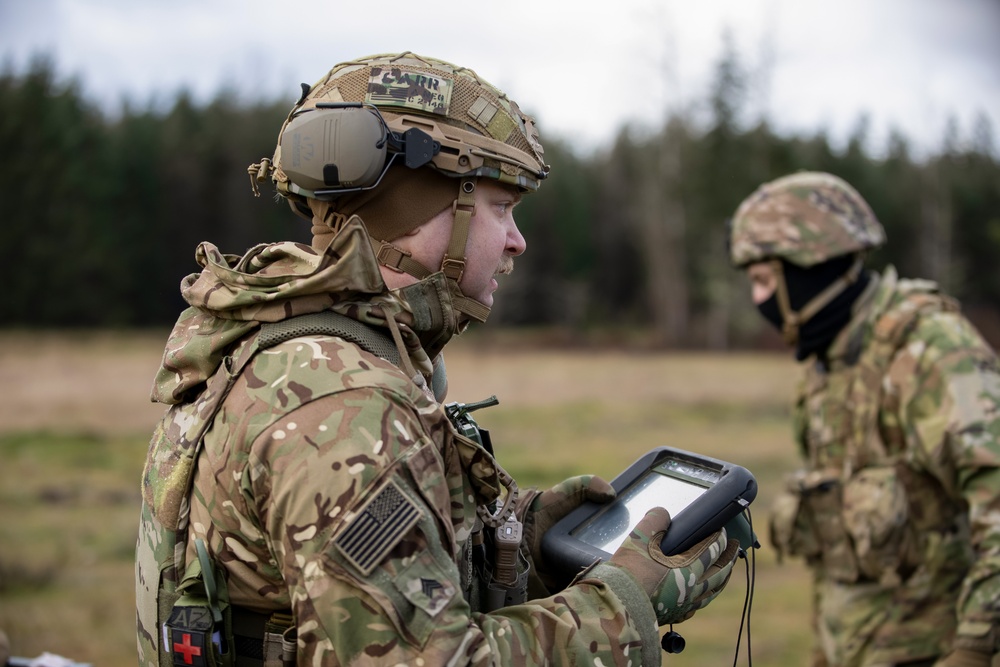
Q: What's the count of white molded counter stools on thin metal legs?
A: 0